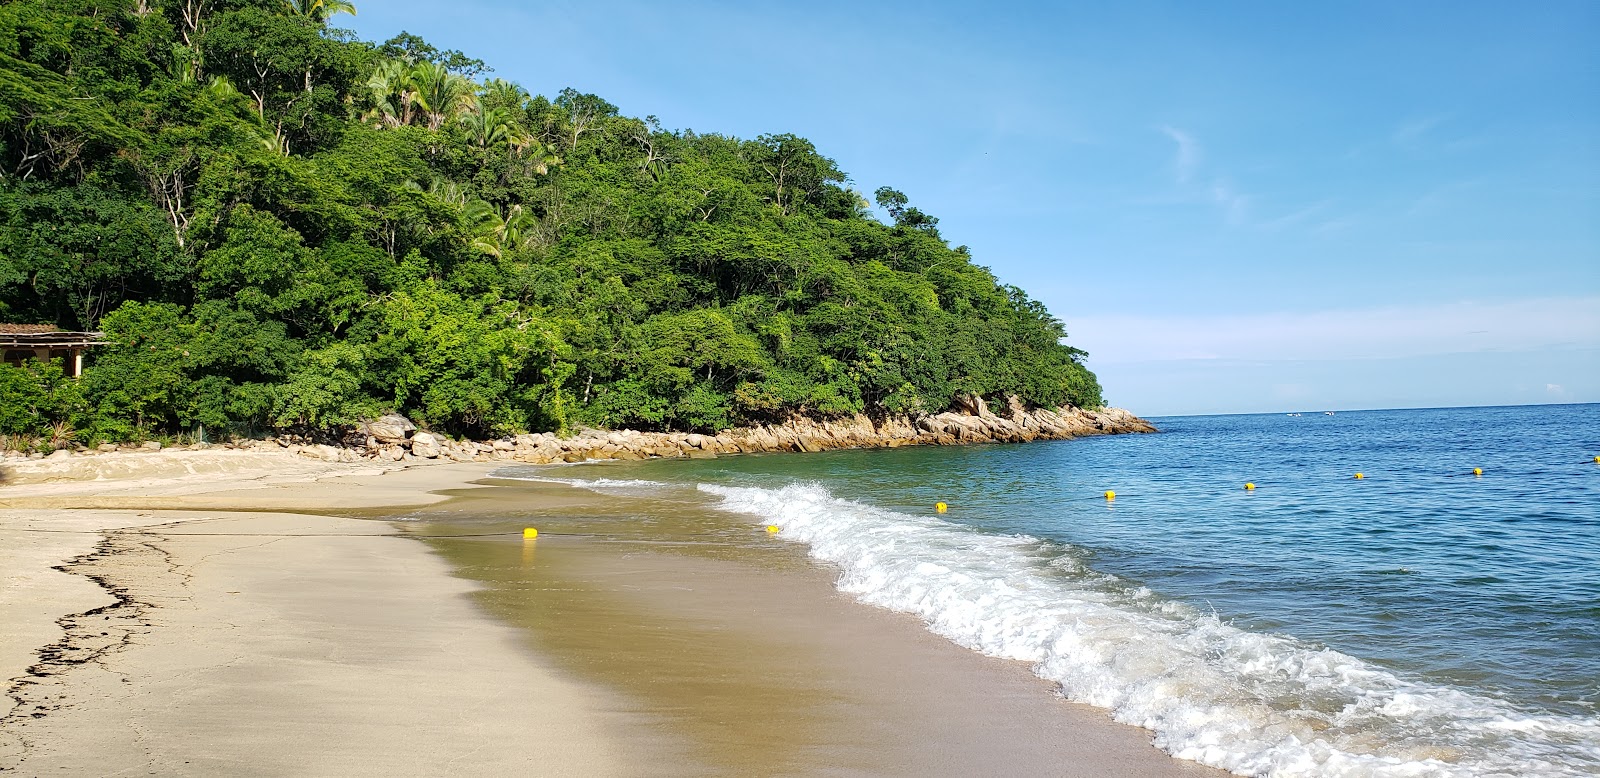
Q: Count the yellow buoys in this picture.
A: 8